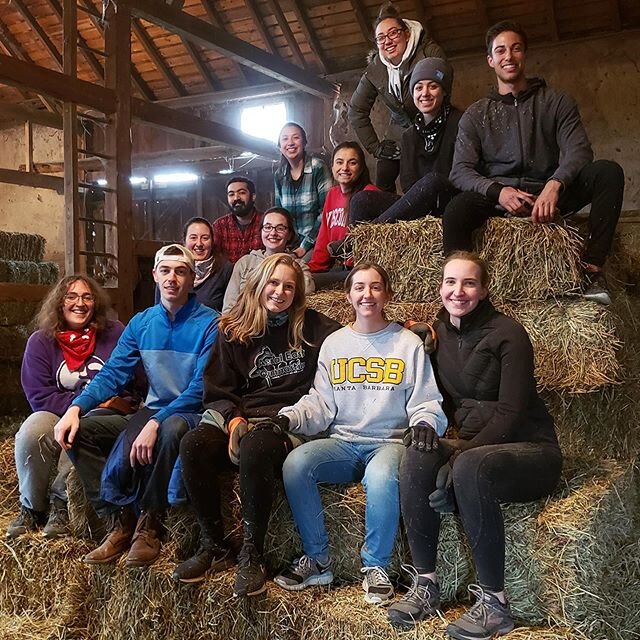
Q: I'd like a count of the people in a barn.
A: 13